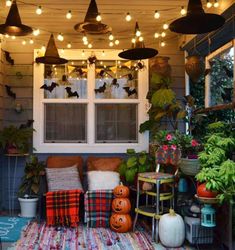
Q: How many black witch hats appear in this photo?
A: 5